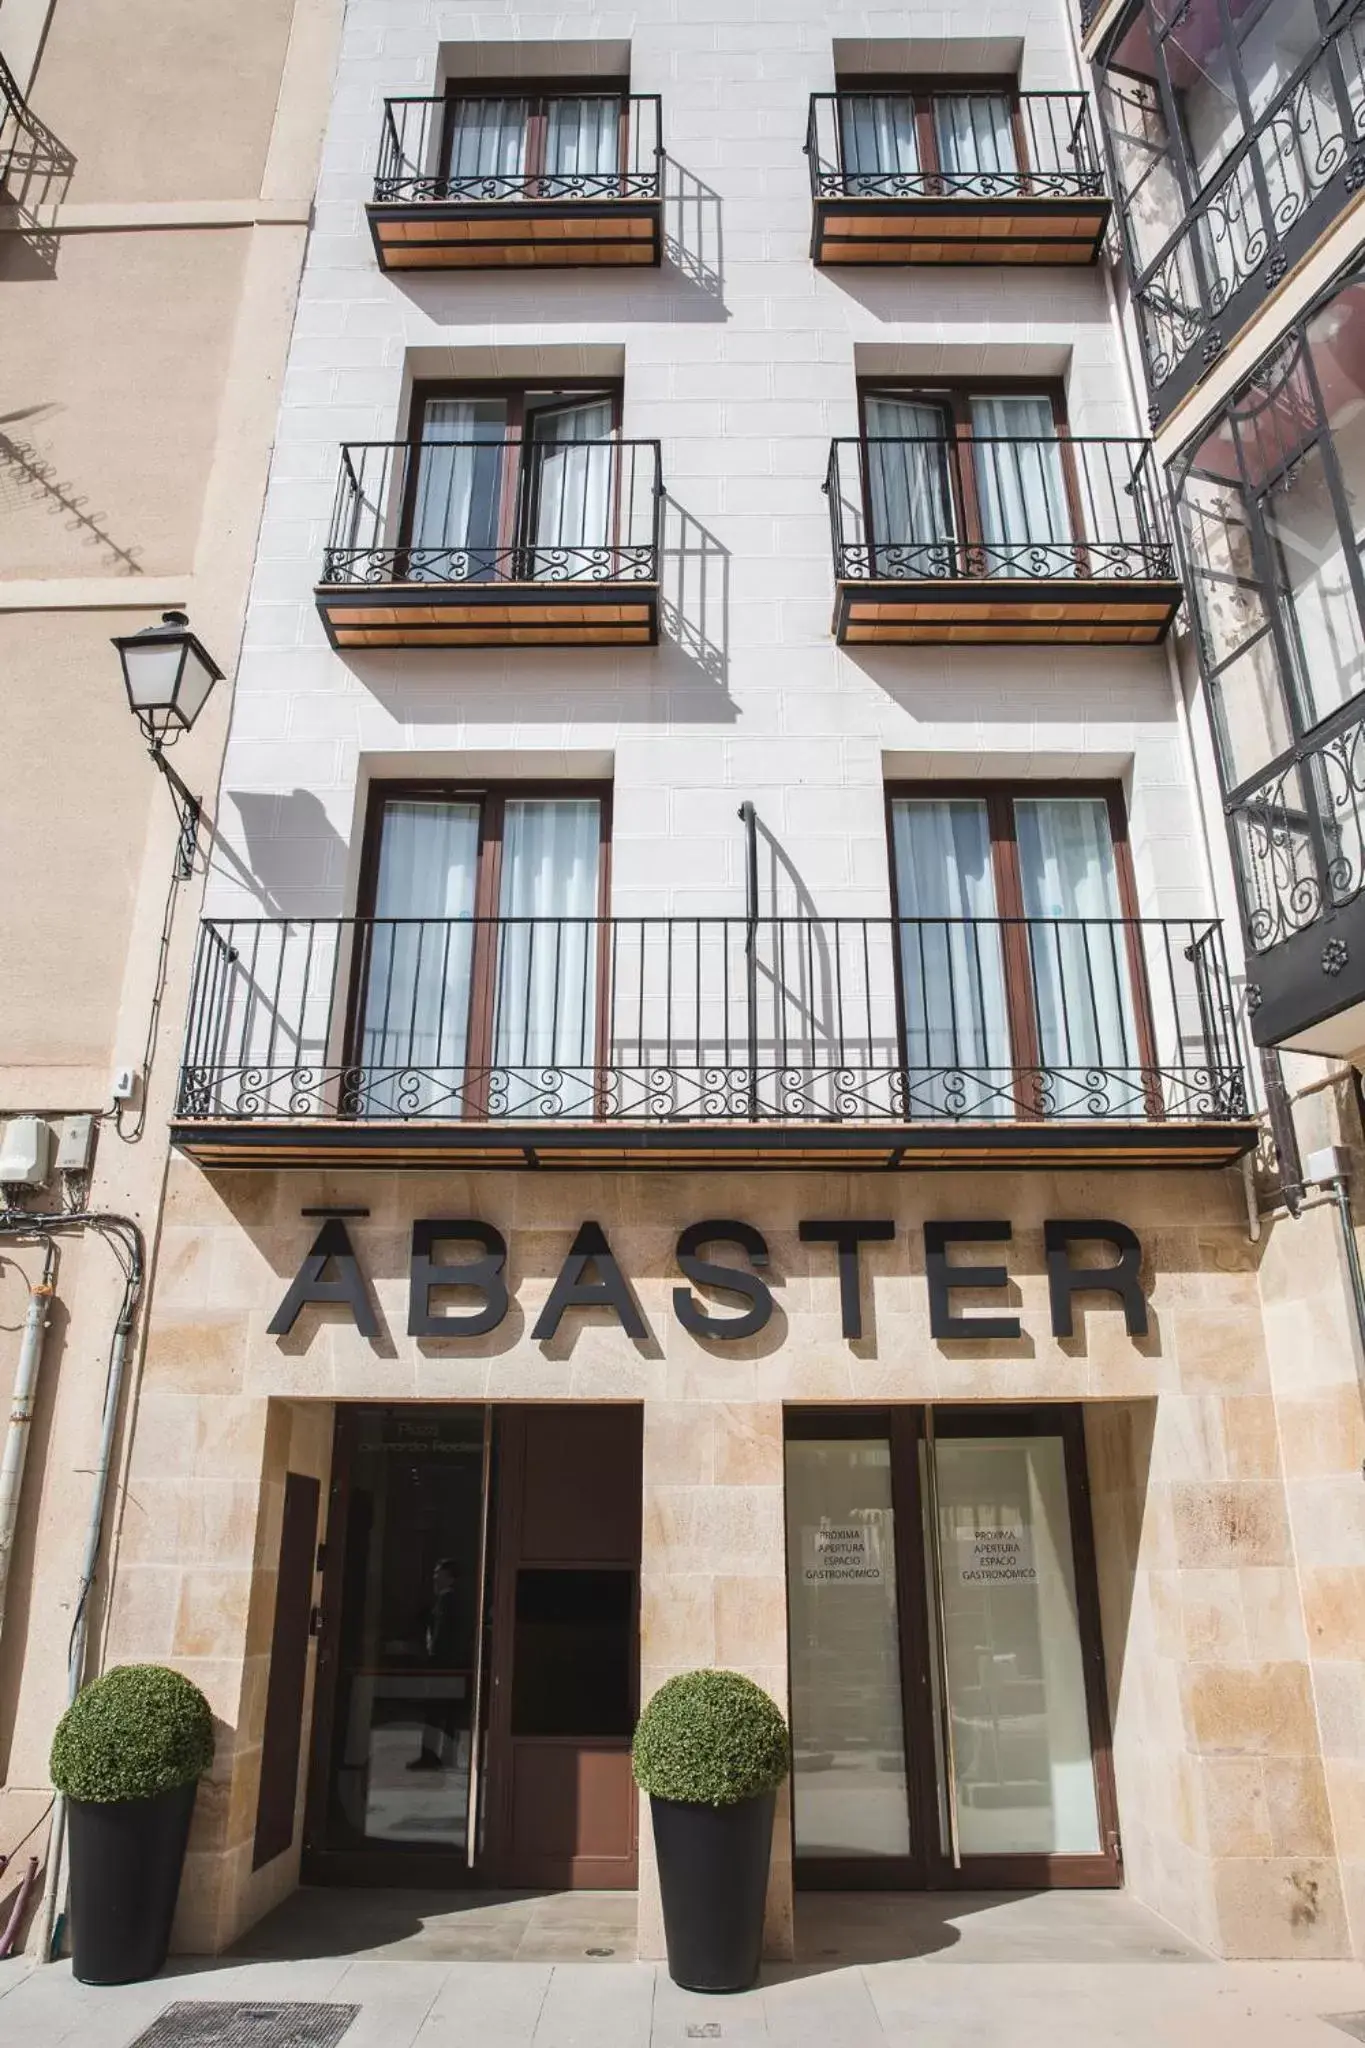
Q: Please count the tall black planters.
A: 2